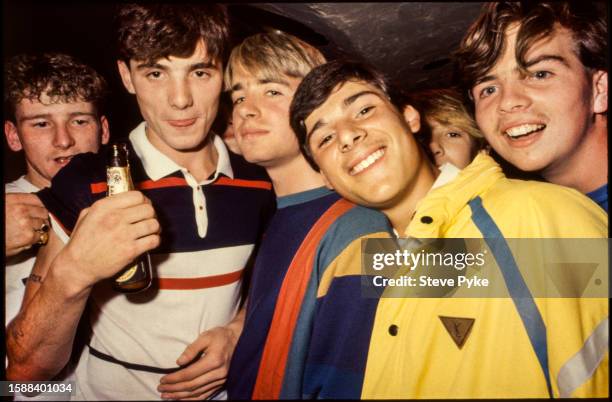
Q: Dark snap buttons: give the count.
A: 2